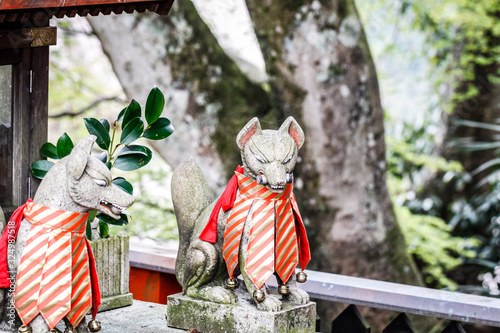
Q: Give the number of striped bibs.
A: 2